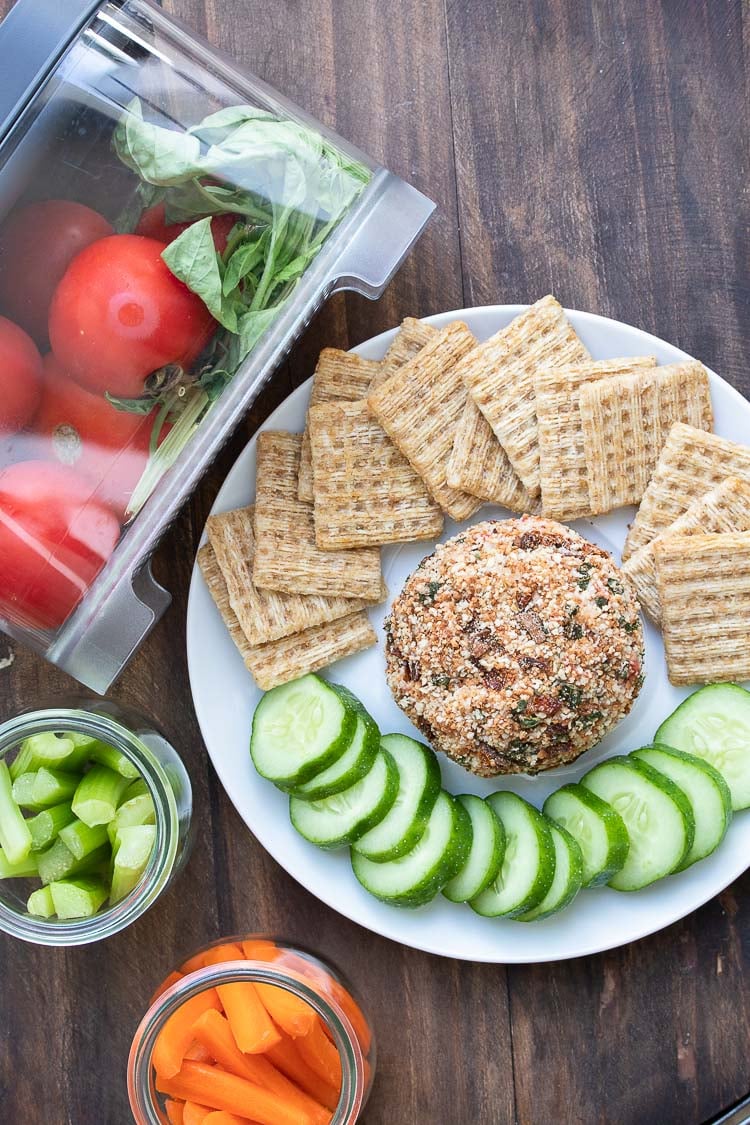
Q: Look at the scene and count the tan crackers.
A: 14